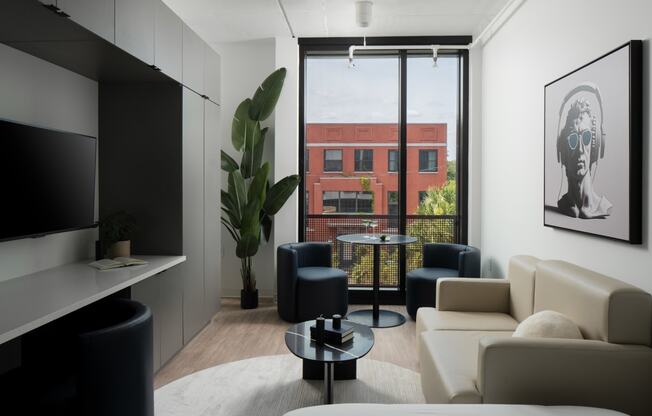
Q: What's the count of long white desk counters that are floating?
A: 1